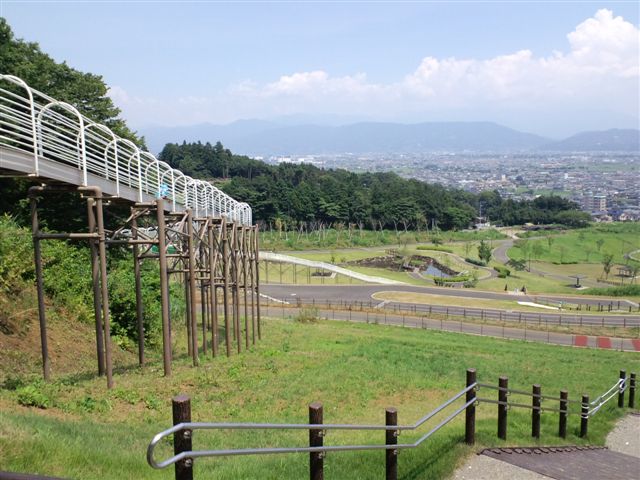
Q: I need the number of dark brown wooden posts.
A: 10